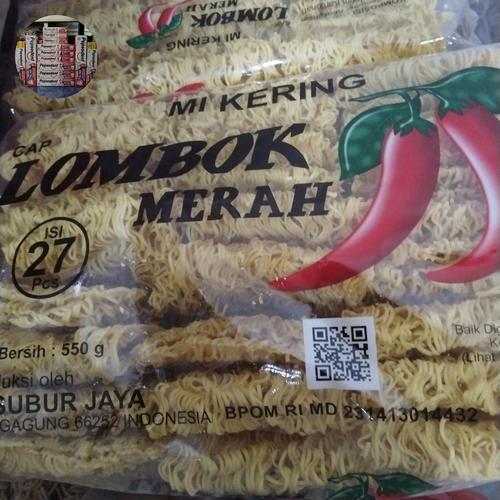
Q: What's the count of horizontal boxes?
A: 9